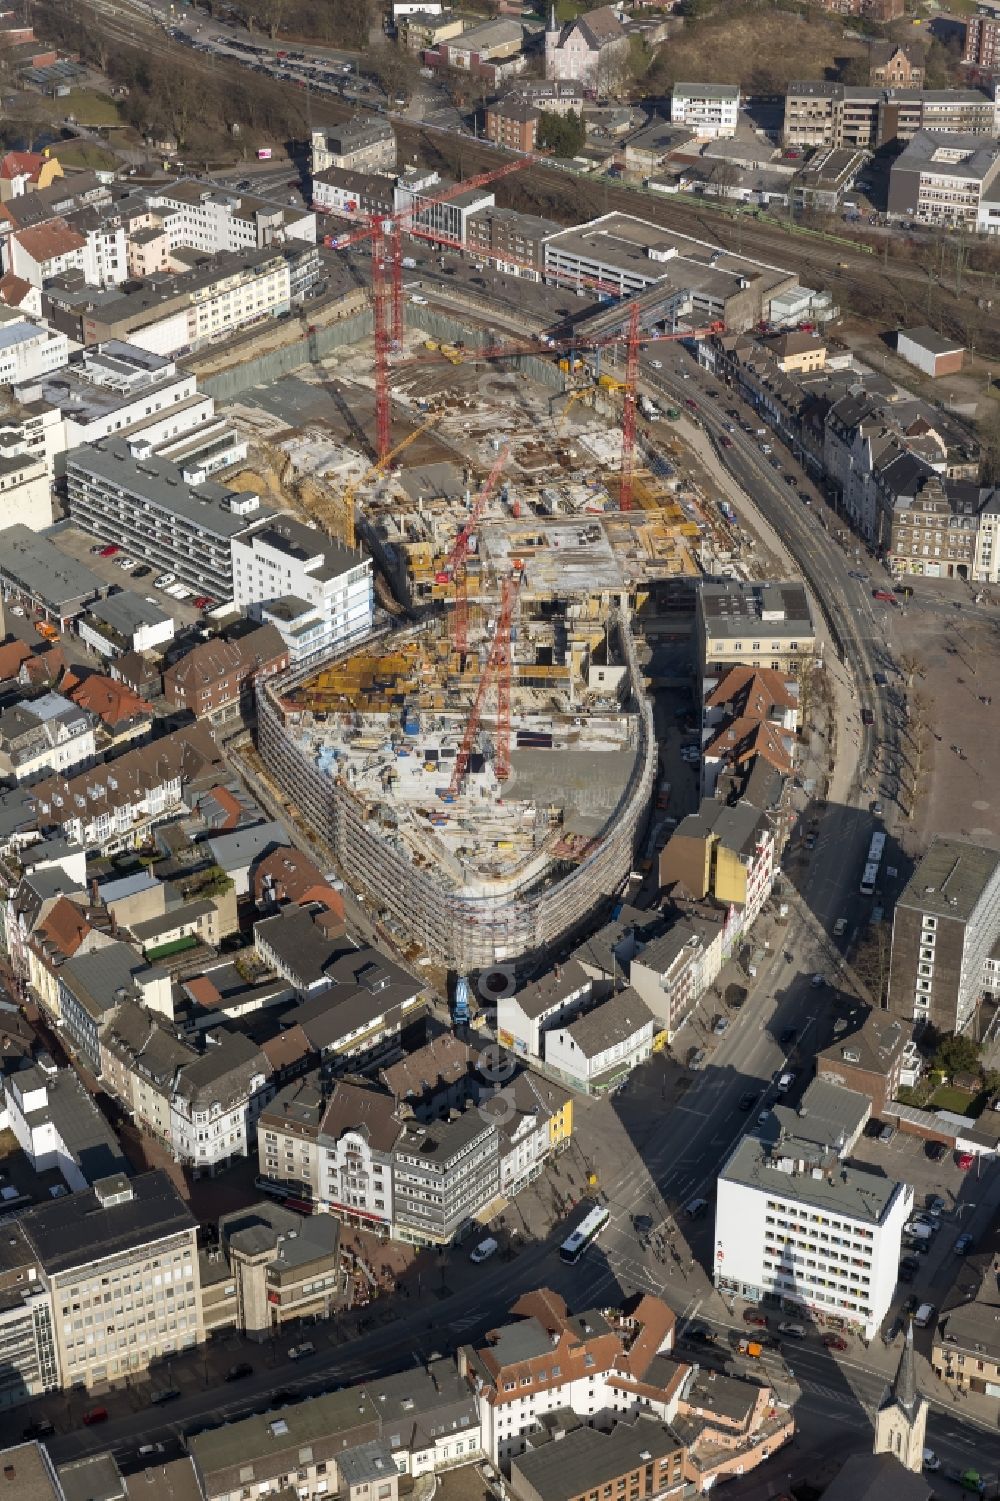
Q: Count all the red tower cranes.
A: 5